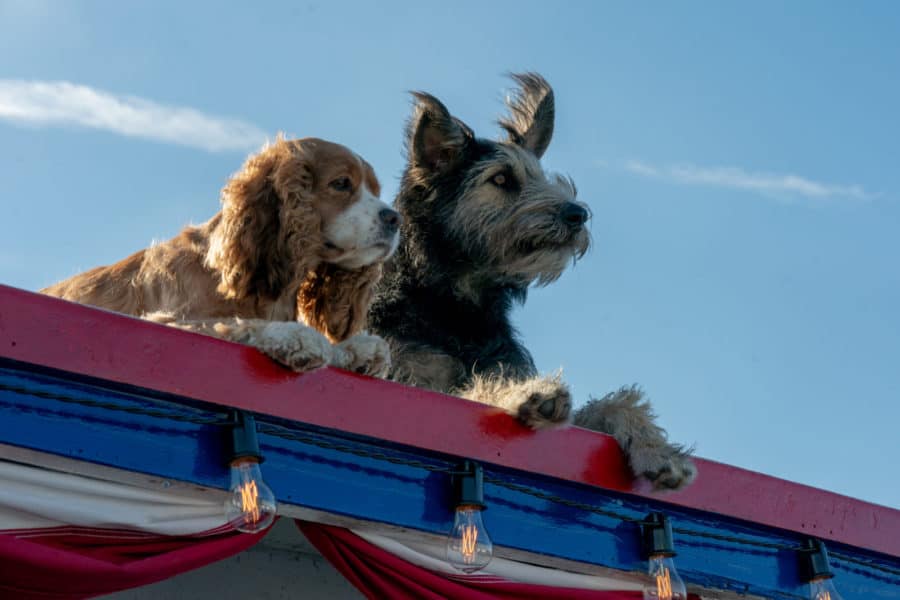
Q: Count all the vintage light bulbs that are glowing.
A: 4